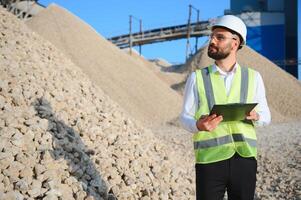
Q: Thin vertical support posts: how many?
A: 4